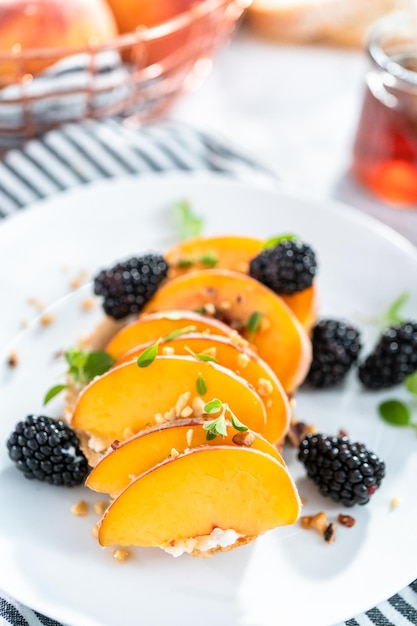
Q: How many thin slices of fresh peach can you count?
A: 7